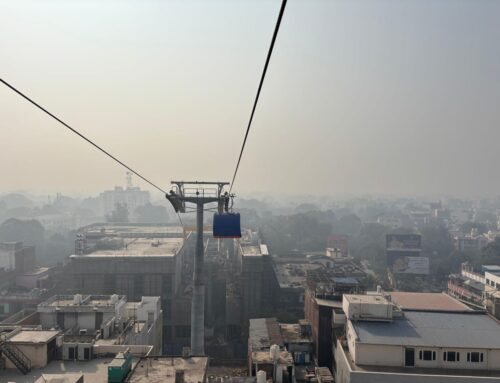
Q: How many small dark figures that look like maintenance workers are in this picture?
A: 2